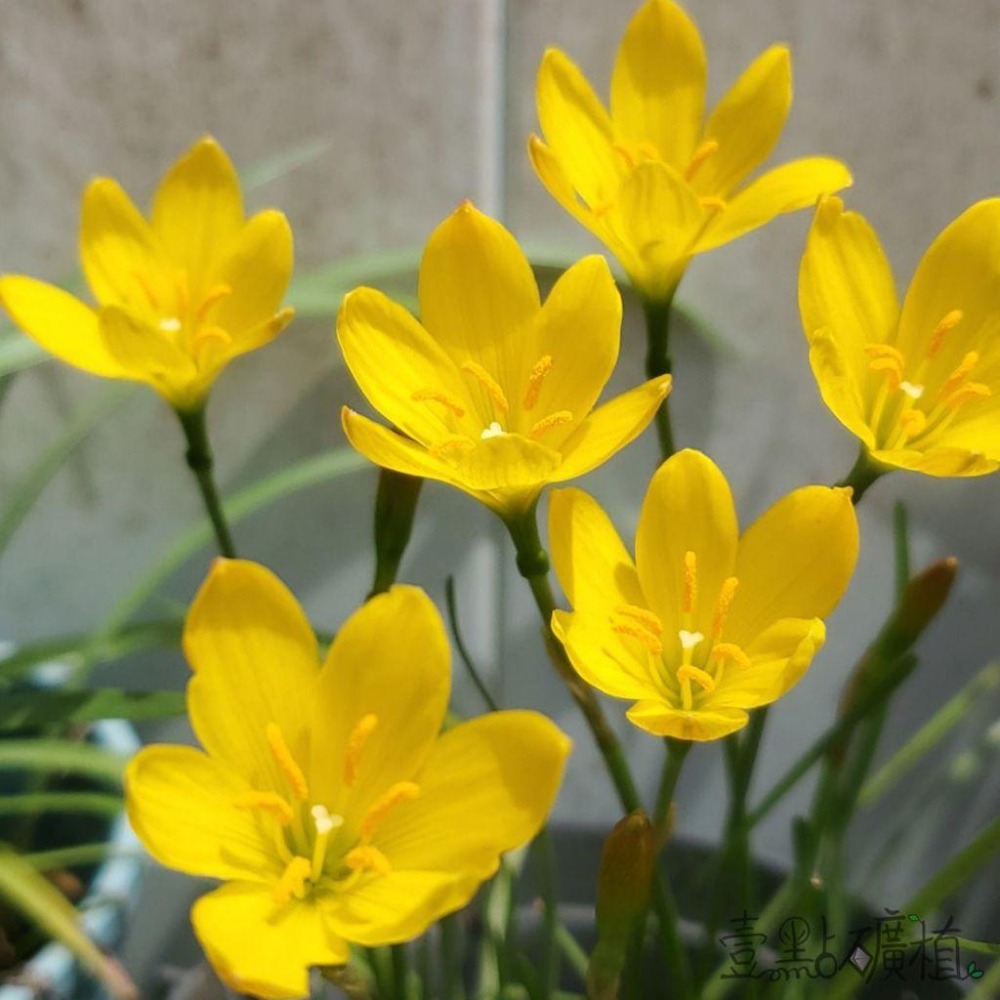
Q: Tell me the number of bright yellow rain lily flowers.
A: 6